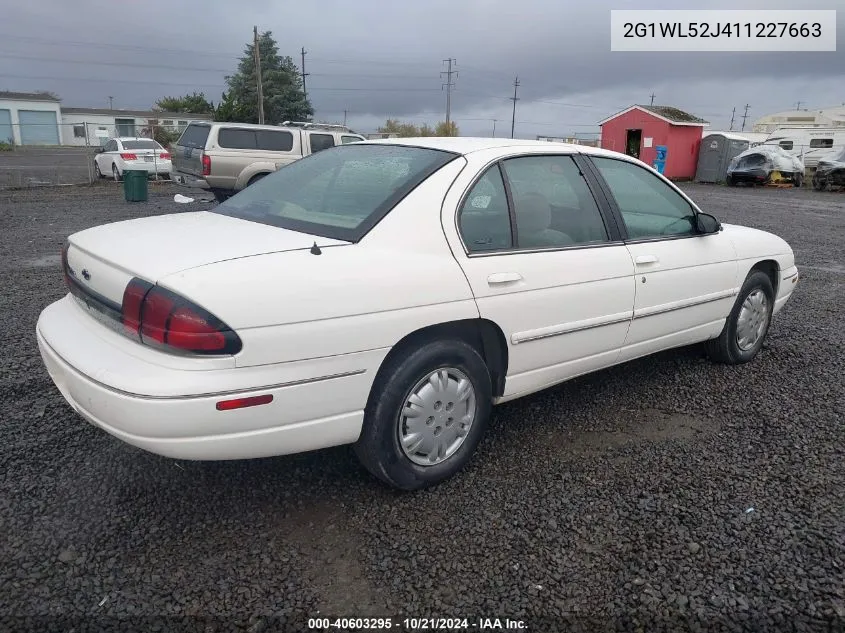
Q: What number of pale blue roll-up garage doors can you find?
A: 2